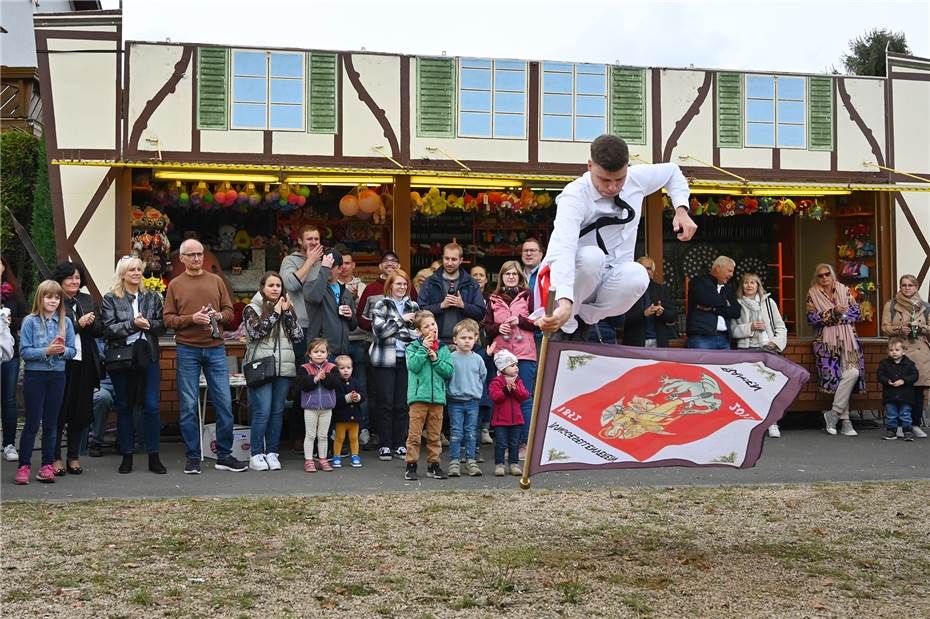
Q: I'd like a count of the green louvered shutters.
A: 6